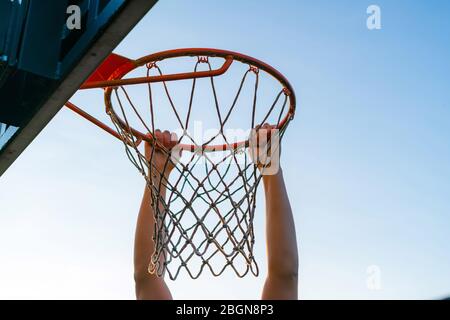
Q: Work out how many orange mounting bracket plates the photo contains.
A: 1